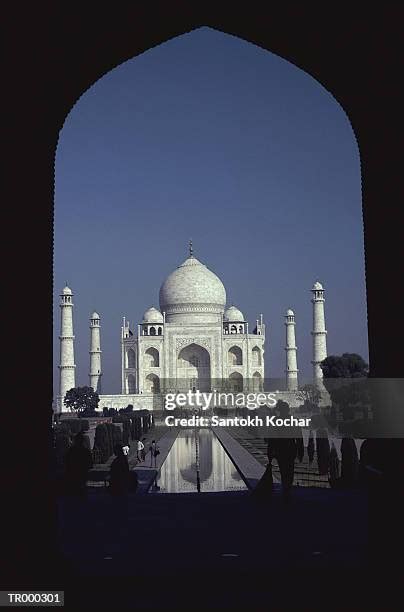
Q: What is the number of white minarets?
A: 4